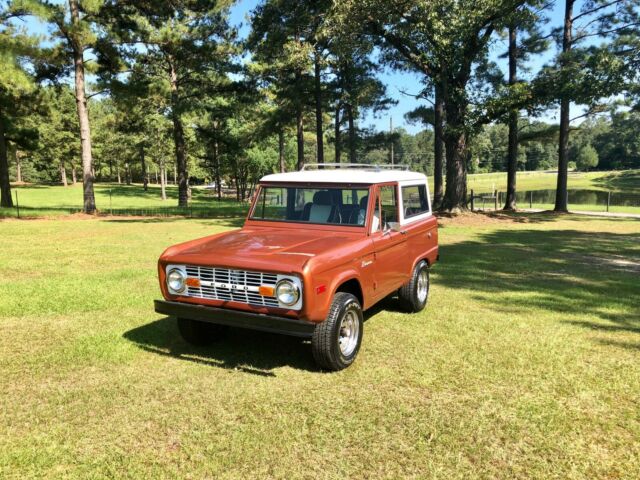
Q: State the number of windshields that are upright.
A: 1